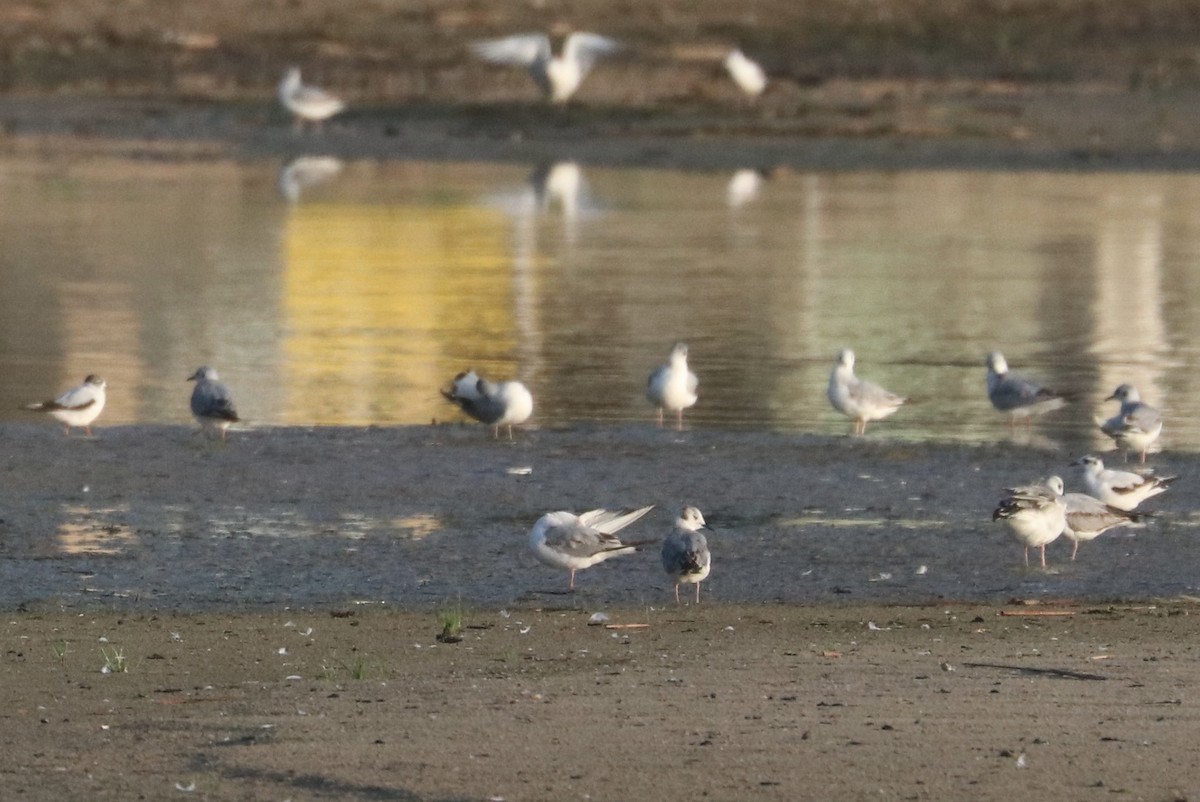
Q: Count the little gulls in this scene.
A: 2